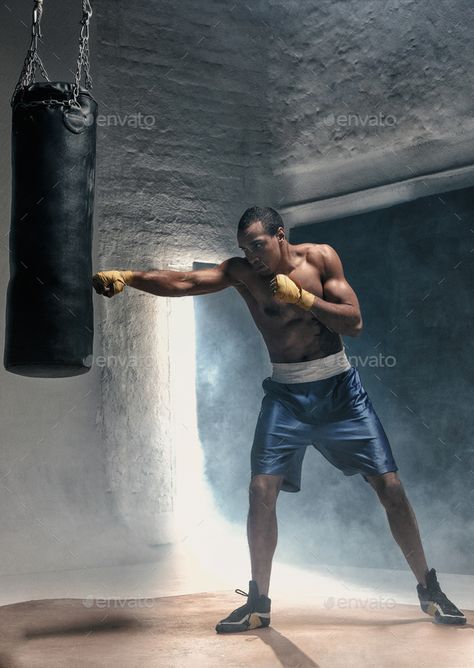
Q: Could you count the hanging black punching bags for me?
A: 1